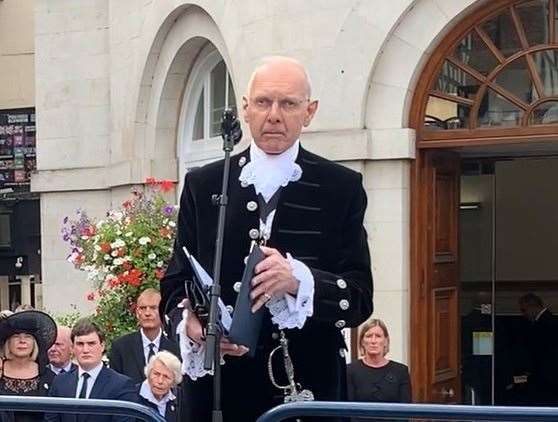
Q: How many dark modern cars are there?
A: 0